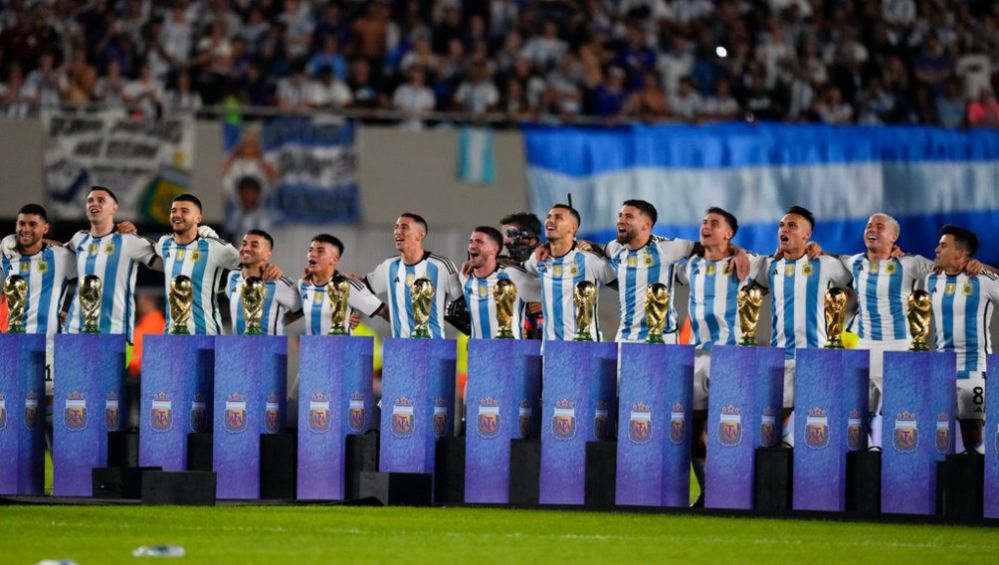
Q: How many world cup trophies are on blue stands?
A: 12